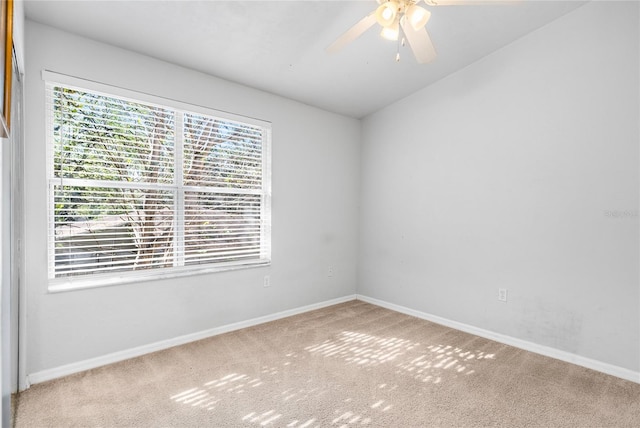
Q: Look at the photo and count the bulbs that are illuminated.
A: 3